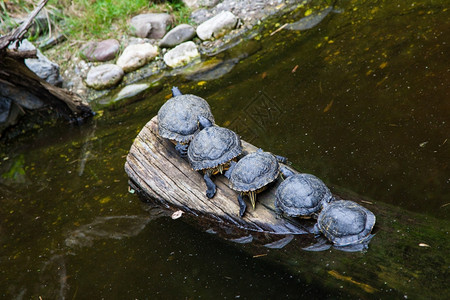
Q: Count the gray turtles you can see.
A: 5